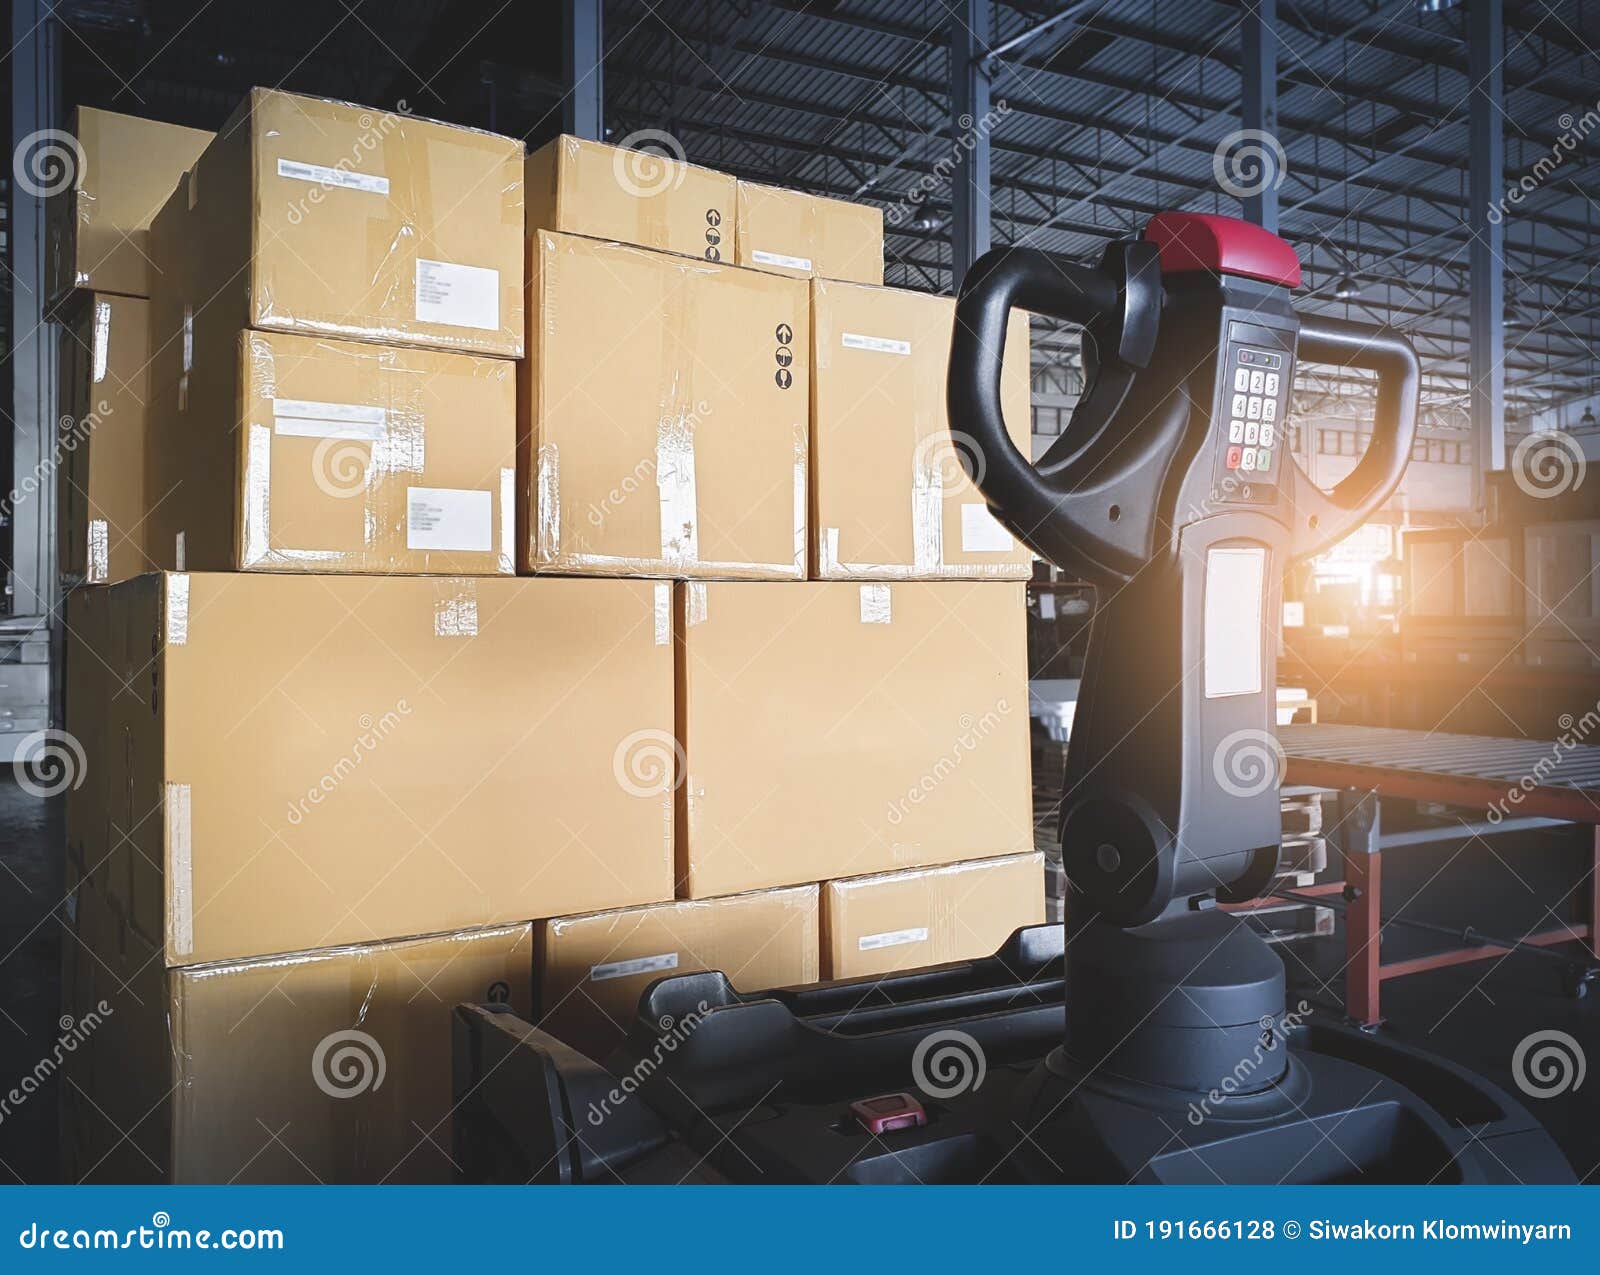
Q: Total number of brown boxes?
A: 13